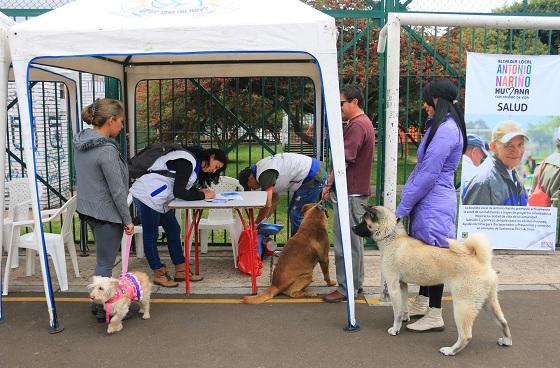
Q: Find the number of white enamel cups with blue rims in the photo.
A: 0